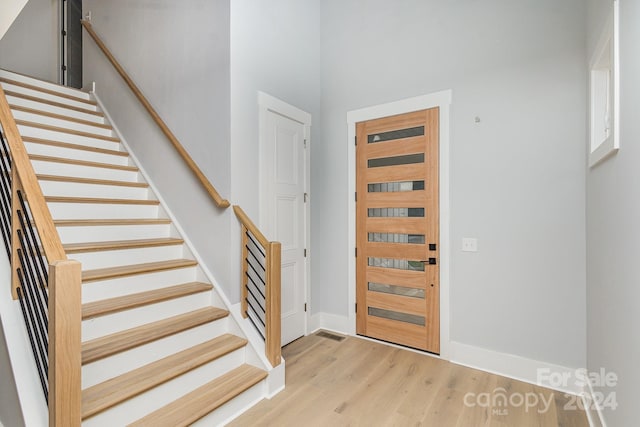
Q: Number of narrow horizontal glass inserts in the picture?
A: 8